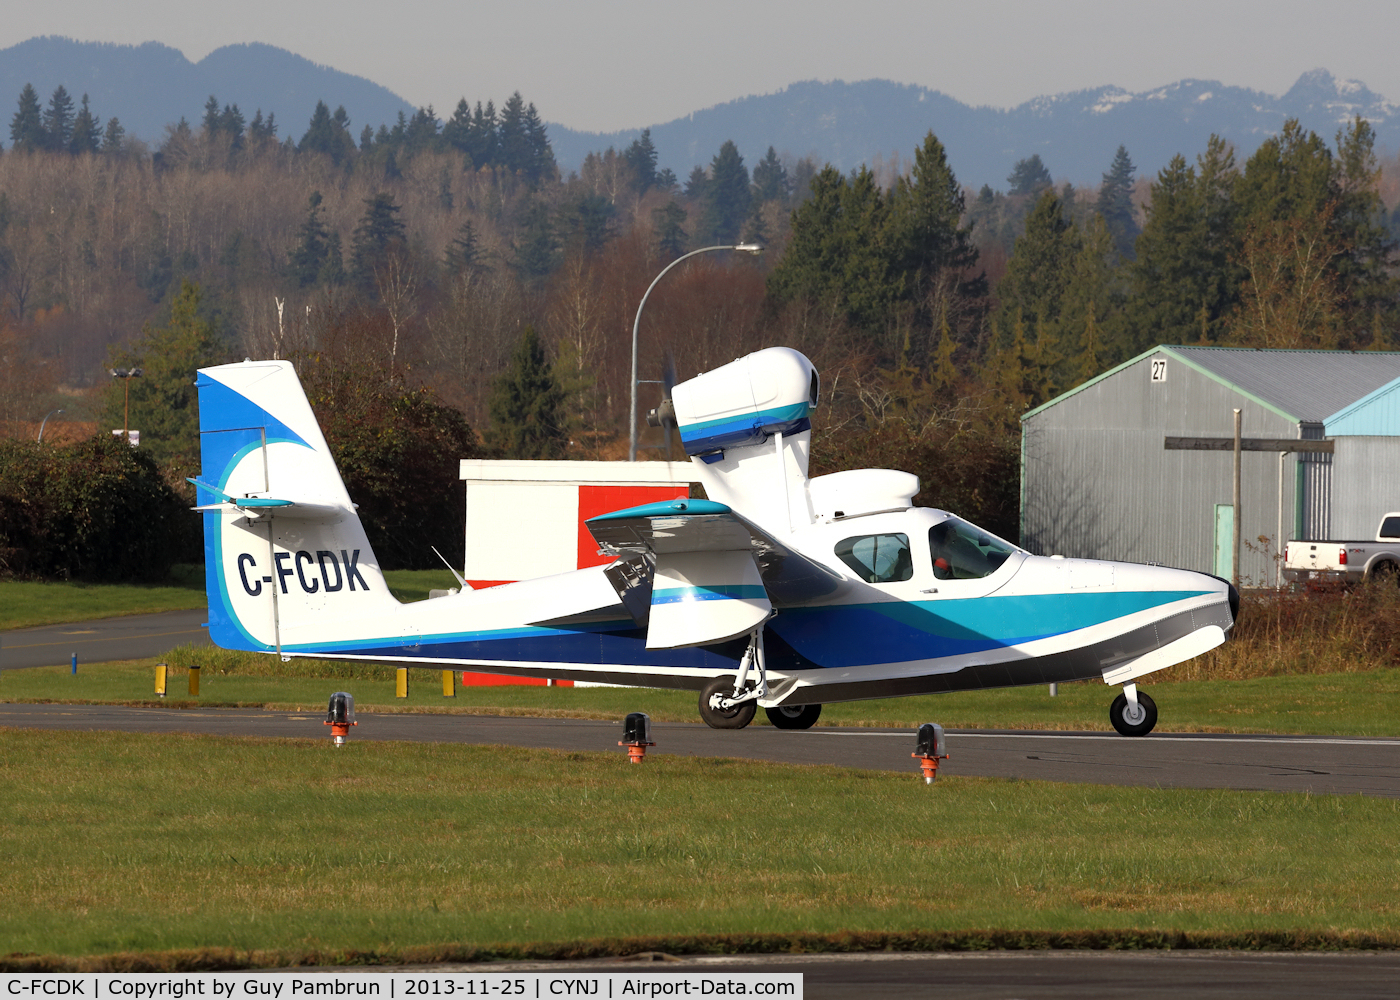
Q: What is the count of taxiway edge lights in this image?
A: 3